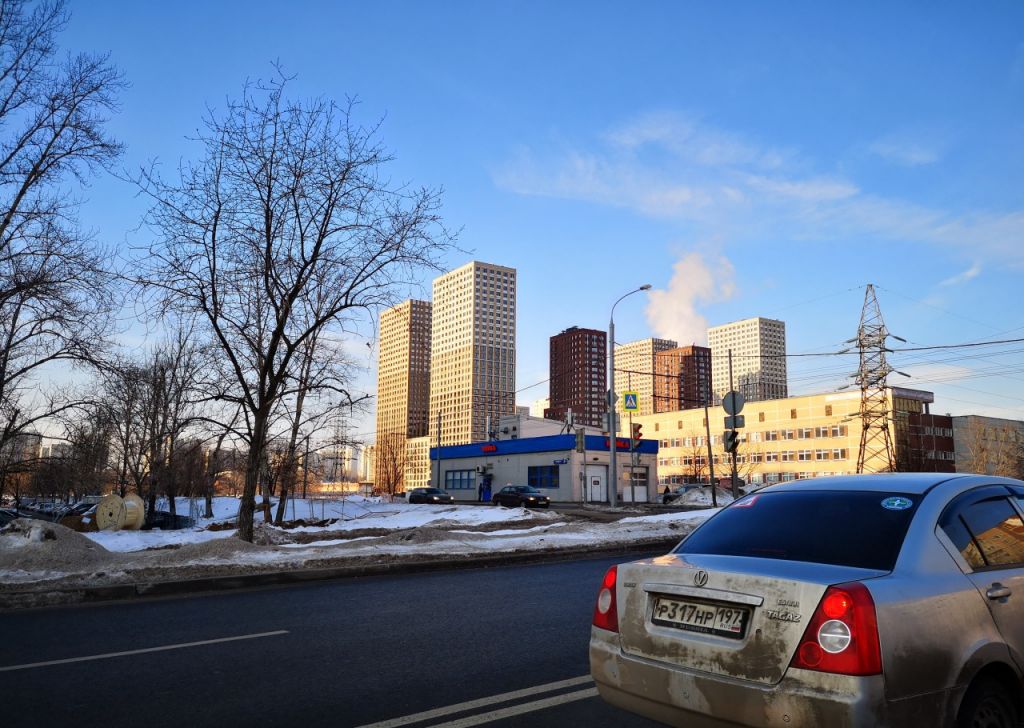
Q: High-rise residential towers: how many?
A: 6